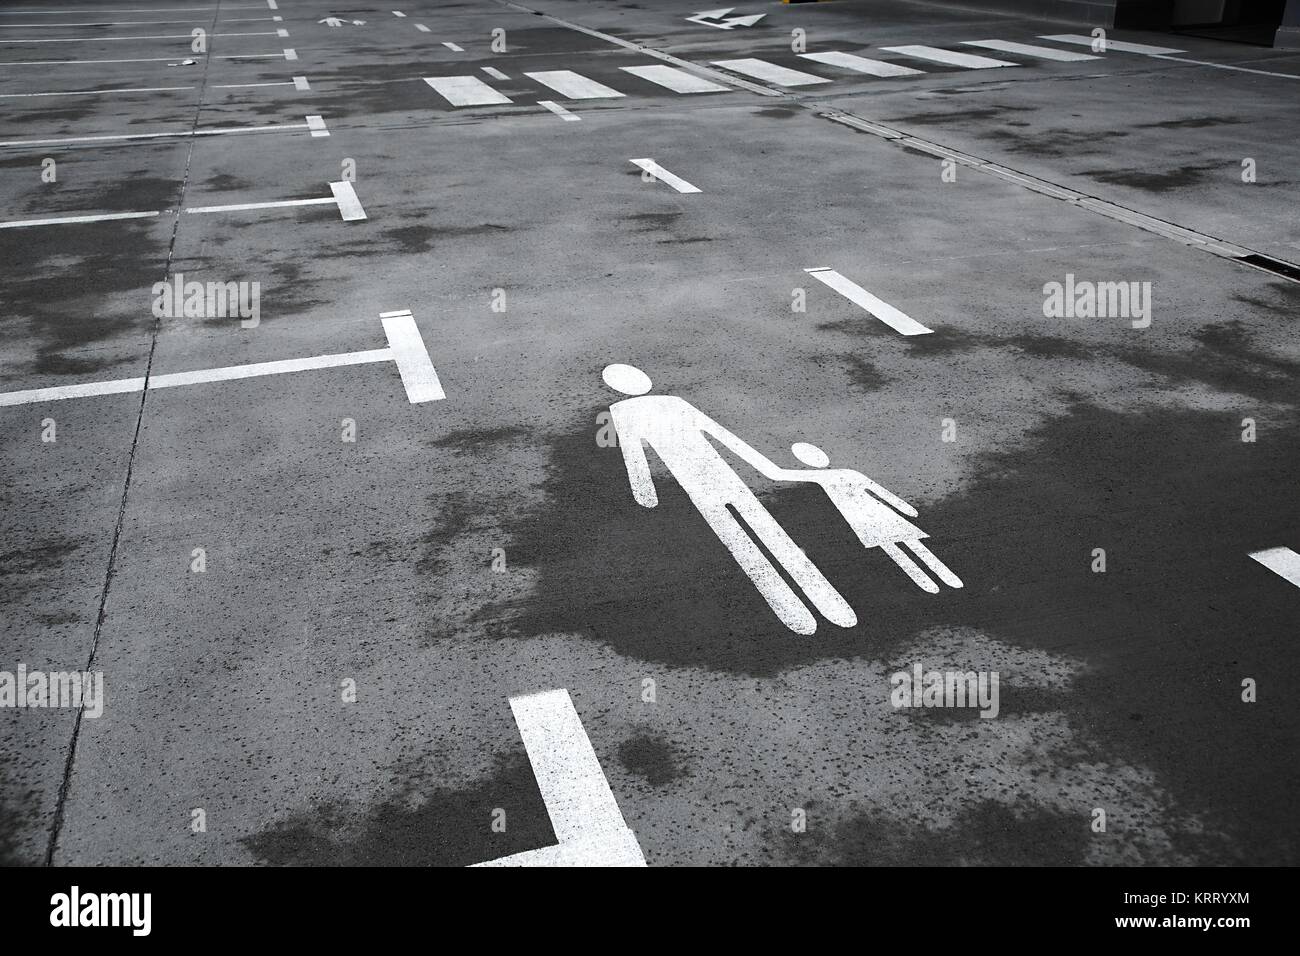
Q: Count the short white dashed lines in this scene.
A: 8